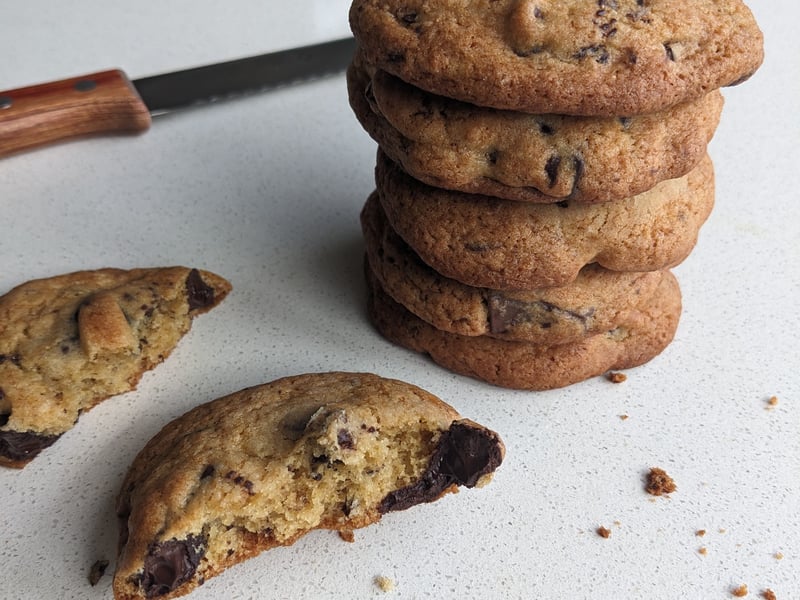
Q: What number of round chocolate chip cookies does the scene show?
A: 5